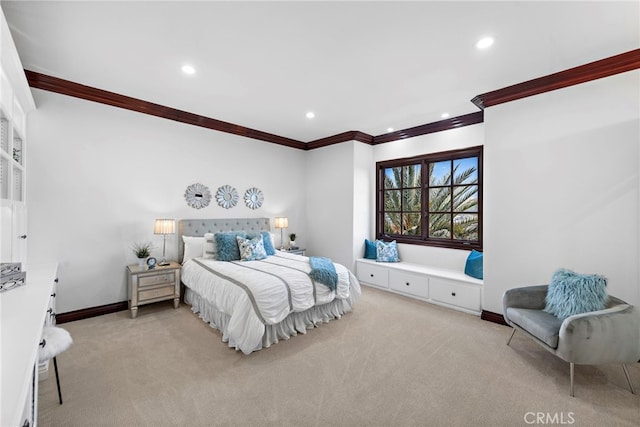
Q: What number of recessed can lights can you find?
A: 5